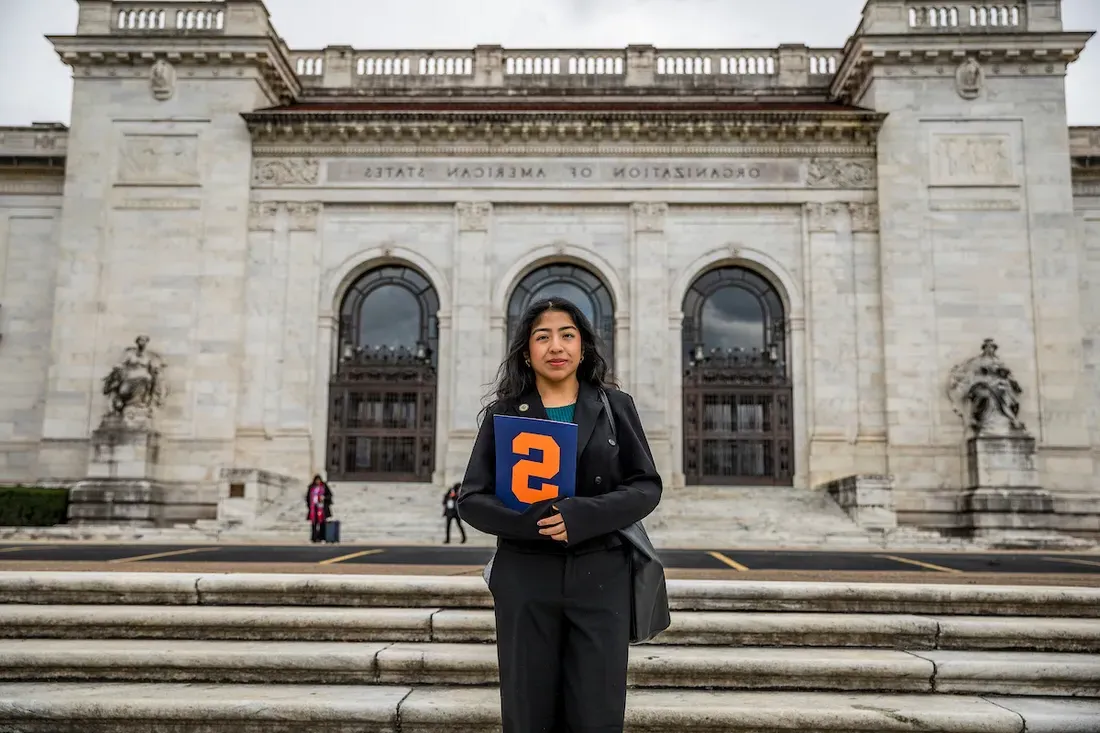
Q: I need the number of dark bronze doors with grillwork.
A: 2